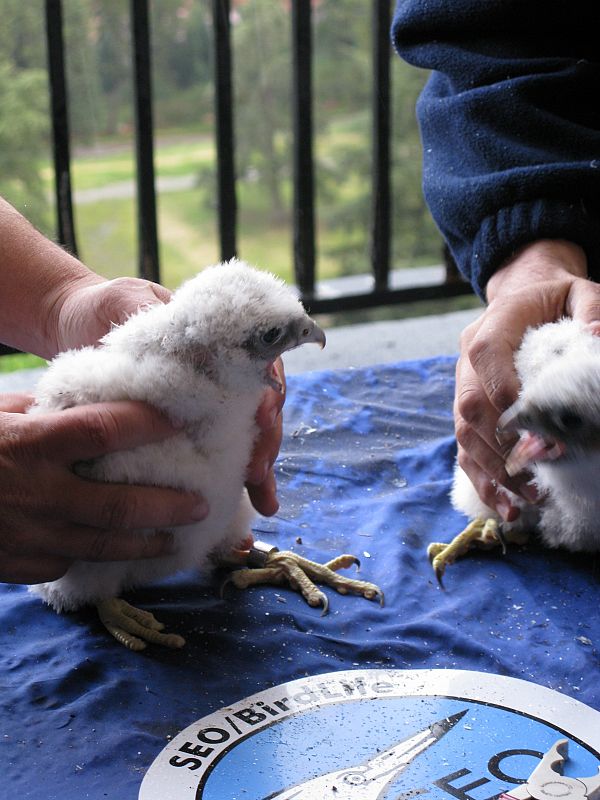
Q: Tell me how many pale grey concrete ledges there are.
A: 1